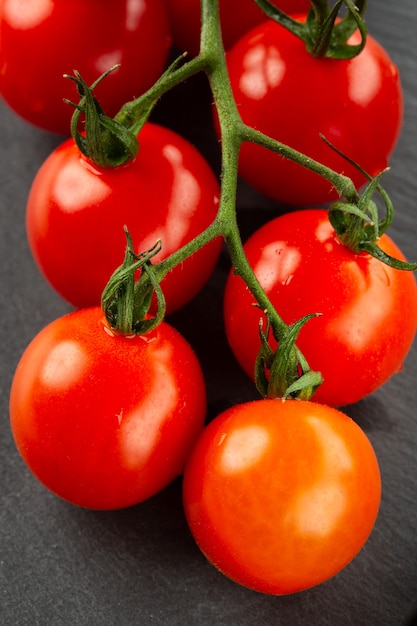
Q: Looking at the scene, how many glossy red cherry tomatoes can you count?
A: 7